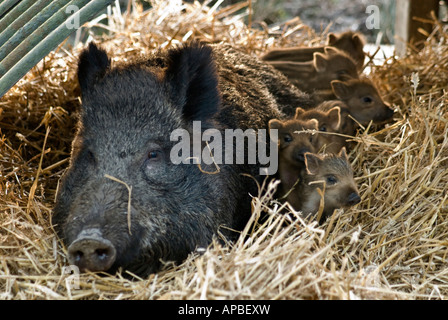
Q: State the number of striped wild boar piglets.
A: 6